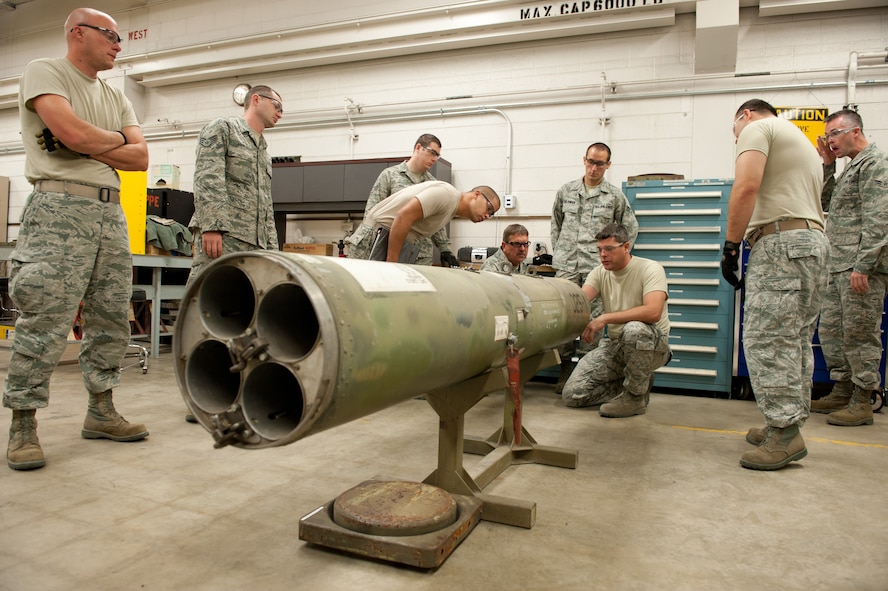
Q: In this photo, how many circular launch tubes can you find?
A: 4